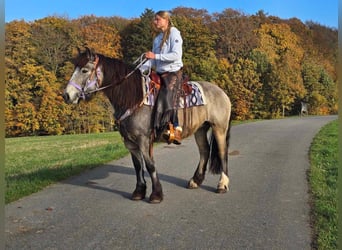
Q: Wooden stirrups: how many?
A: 1